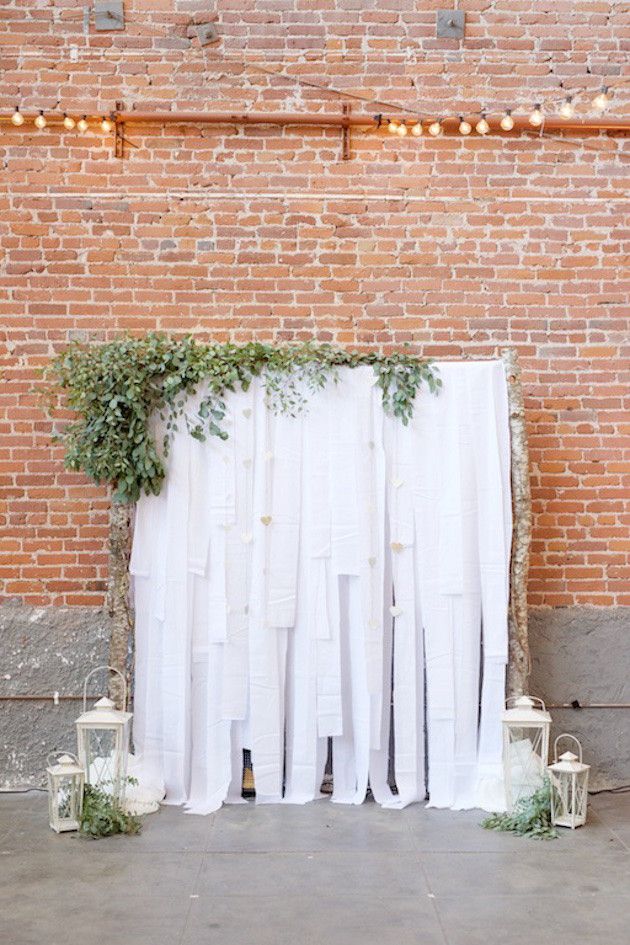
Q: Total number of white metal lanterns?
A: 4